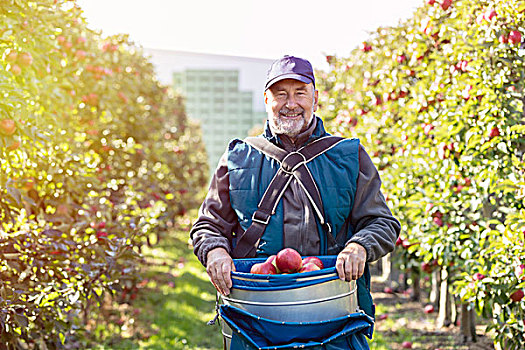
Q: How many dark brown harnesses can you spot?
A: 1